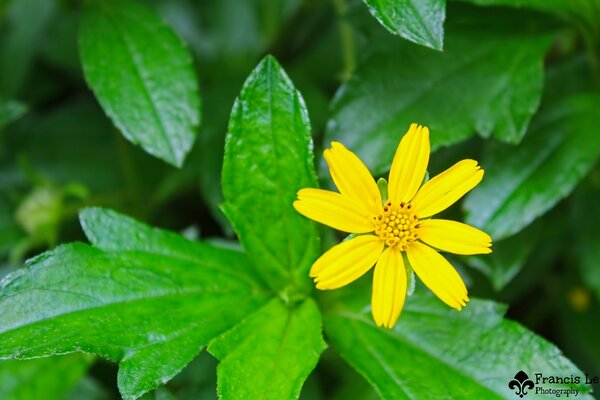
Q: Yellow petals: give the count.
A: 8